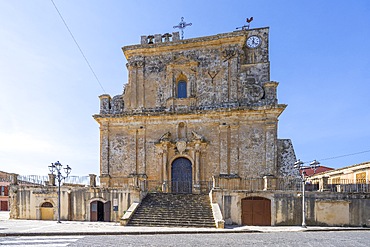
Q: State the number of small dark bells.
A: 2